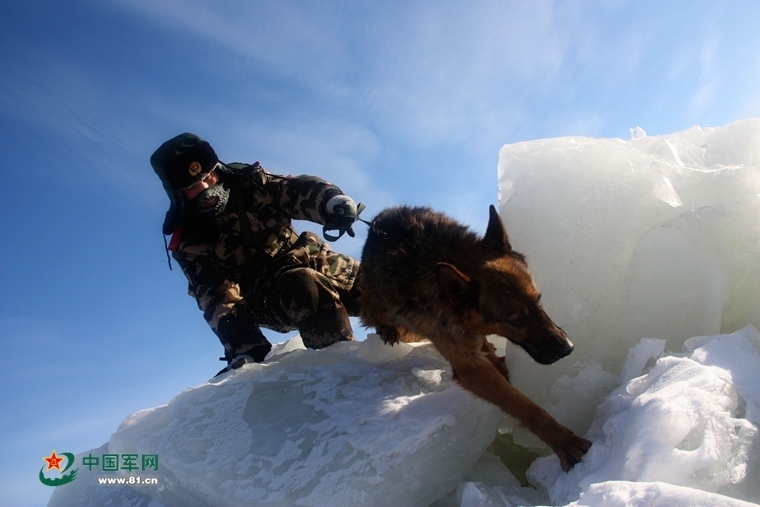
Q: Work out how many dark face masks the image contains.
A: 1